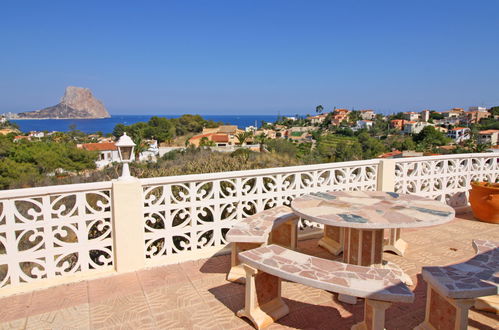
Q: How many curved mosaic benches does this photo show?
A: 3